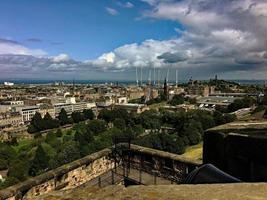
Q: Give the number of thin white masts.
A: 7